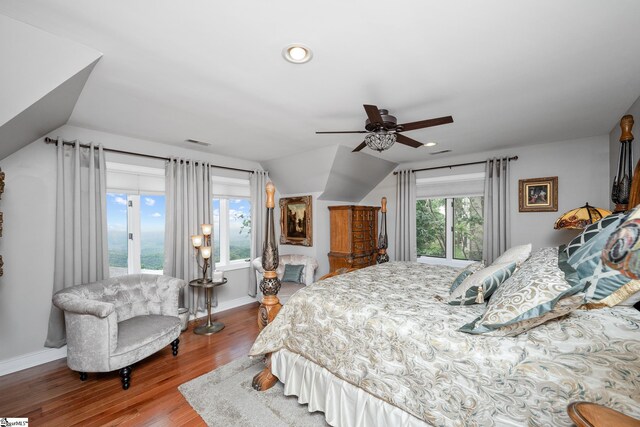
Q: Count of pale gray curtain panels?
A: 5